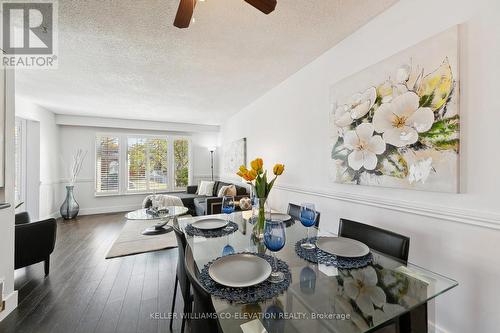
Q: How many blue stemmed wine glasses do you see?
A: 3